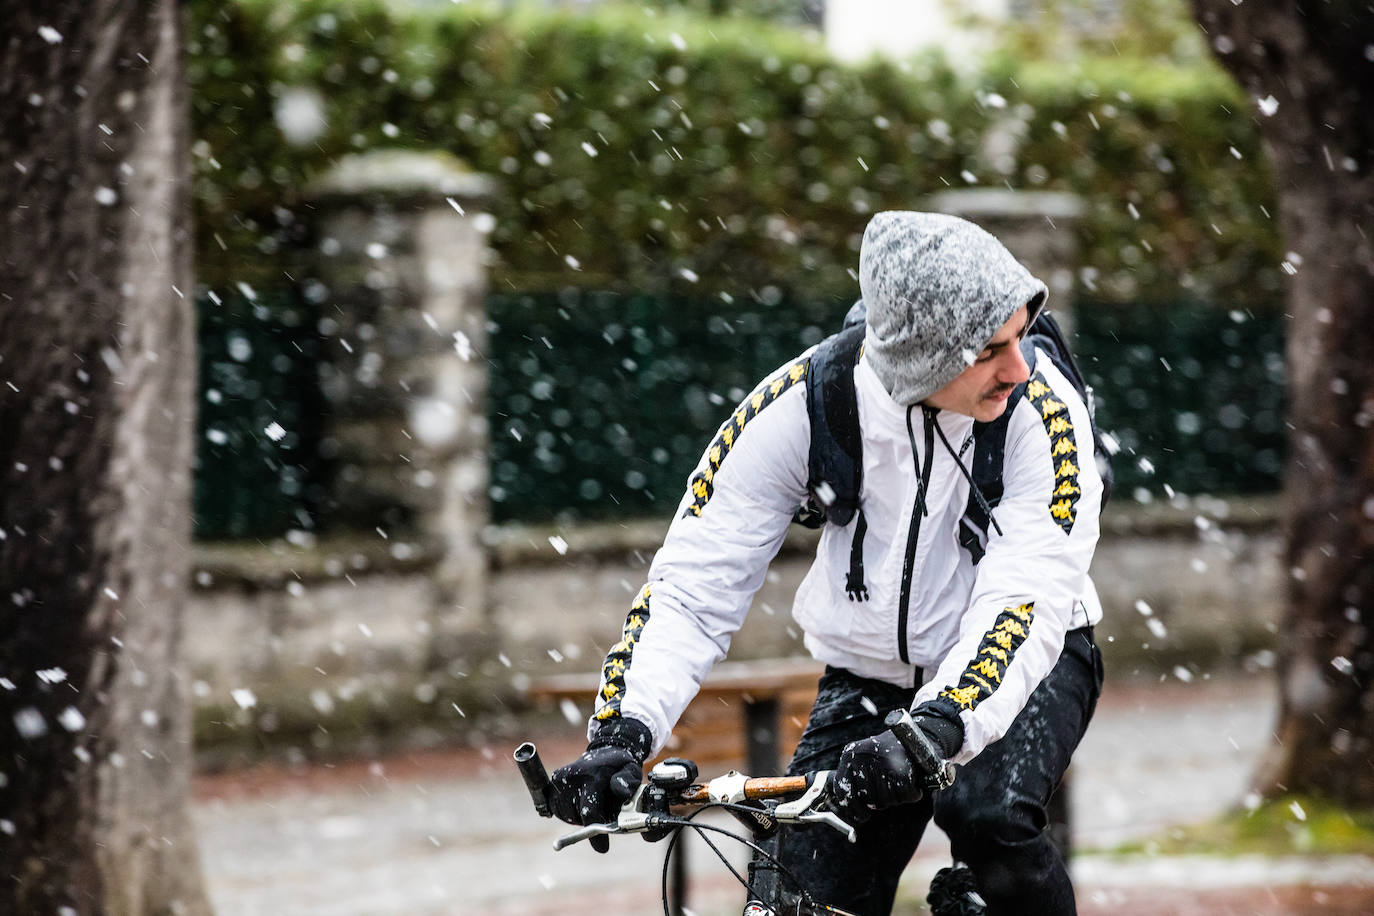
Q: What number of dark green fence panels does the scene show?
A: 3